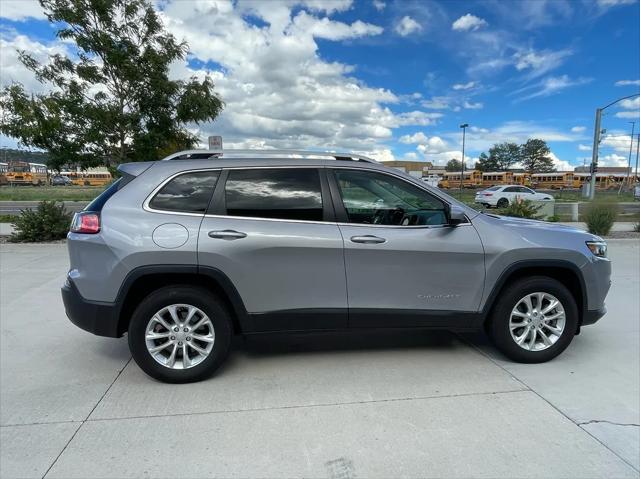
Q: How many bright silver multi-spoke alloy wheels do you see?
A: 2